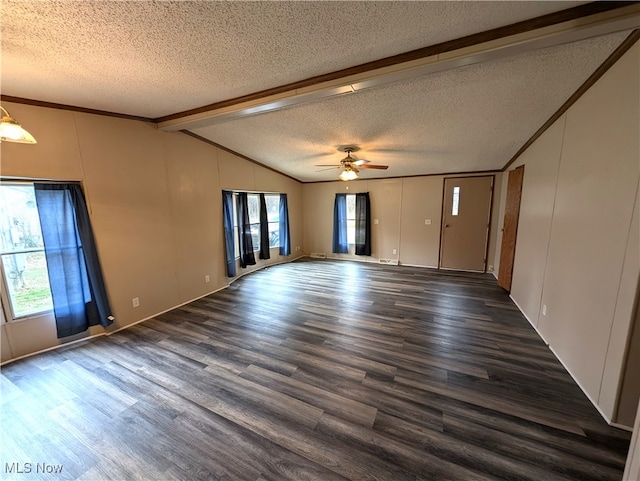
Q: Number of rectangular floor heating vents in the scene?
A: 2